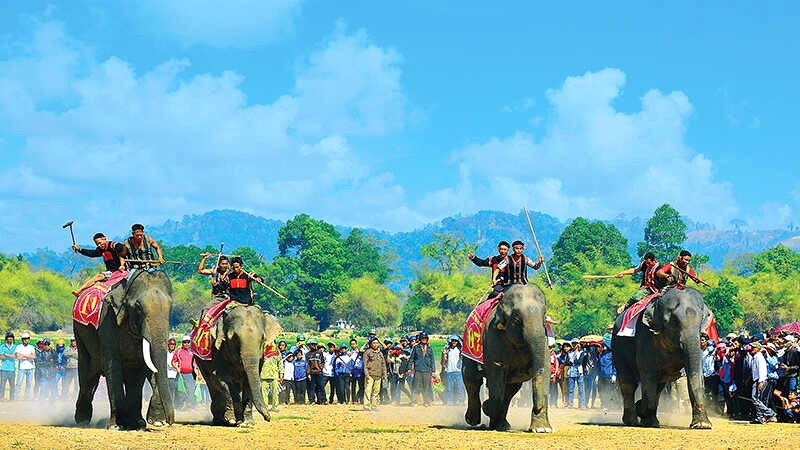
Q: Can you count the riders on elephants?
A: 8